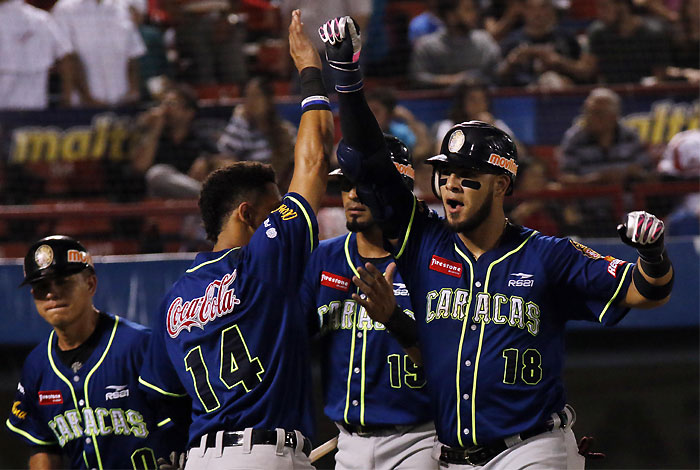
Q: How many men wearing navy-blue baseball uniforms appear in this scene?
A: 4